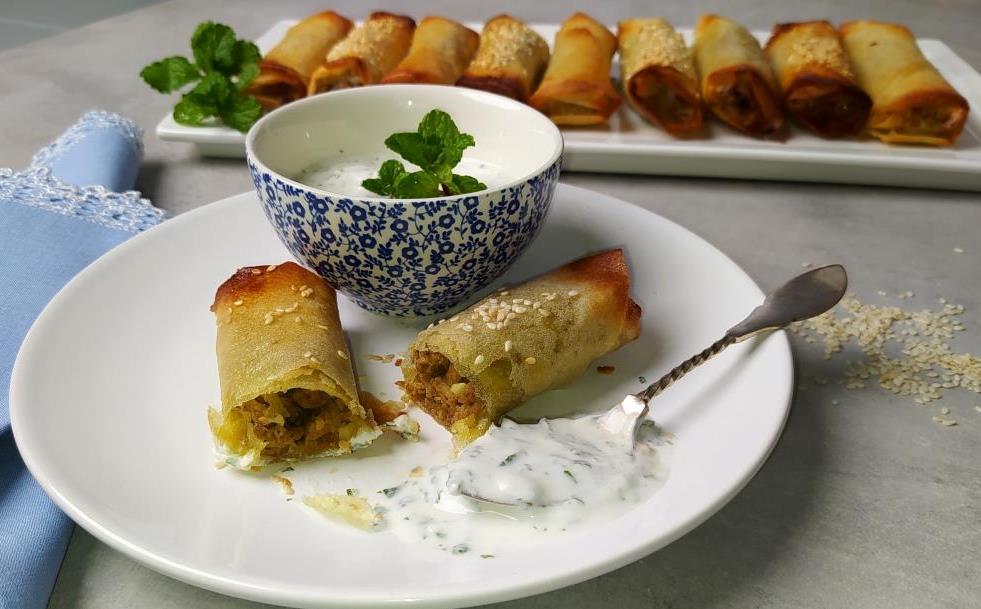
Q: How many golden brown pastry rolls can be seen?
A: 11